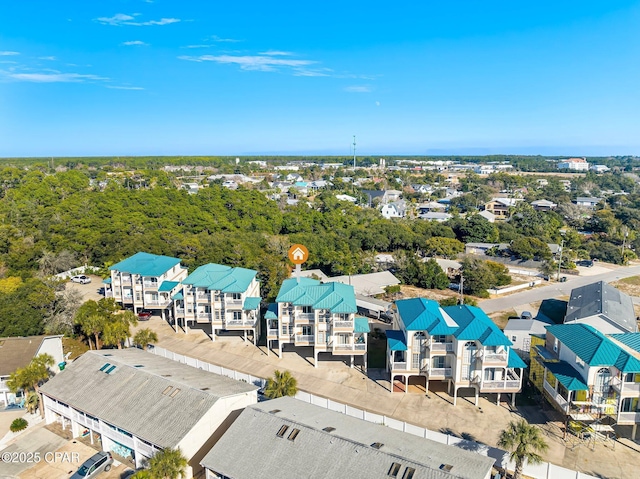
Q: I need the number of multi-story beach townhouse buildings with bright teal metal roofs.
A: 5